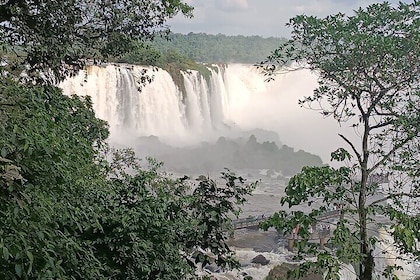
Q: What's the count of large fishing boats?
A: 0